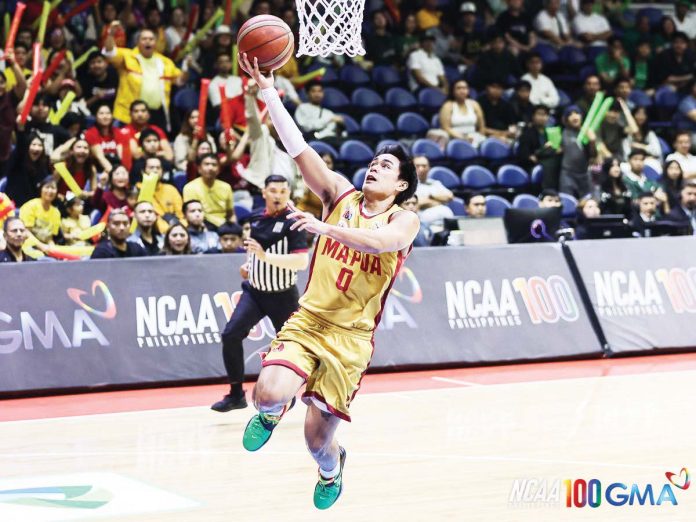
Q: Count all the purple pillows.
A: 0